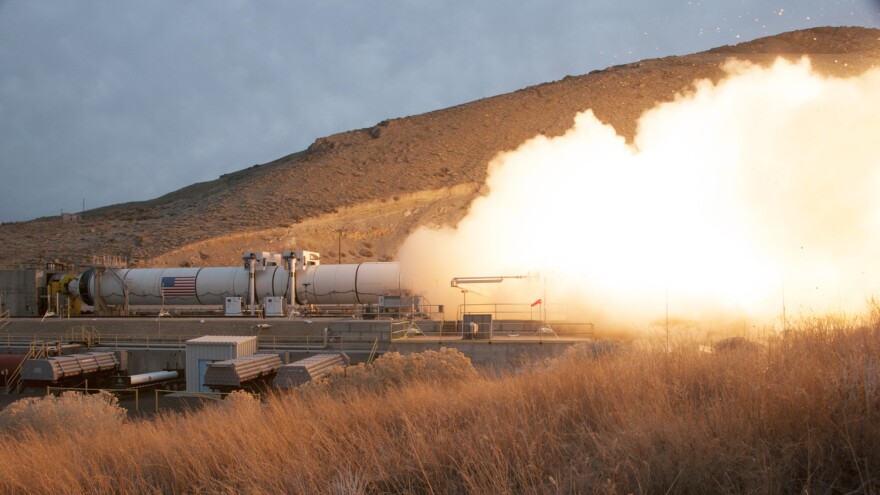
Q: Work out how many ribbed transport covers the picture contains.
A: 3